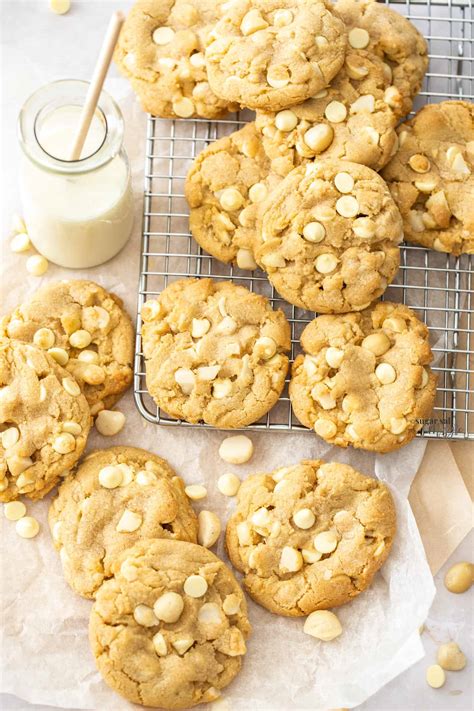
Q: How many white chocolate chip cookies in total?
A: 14